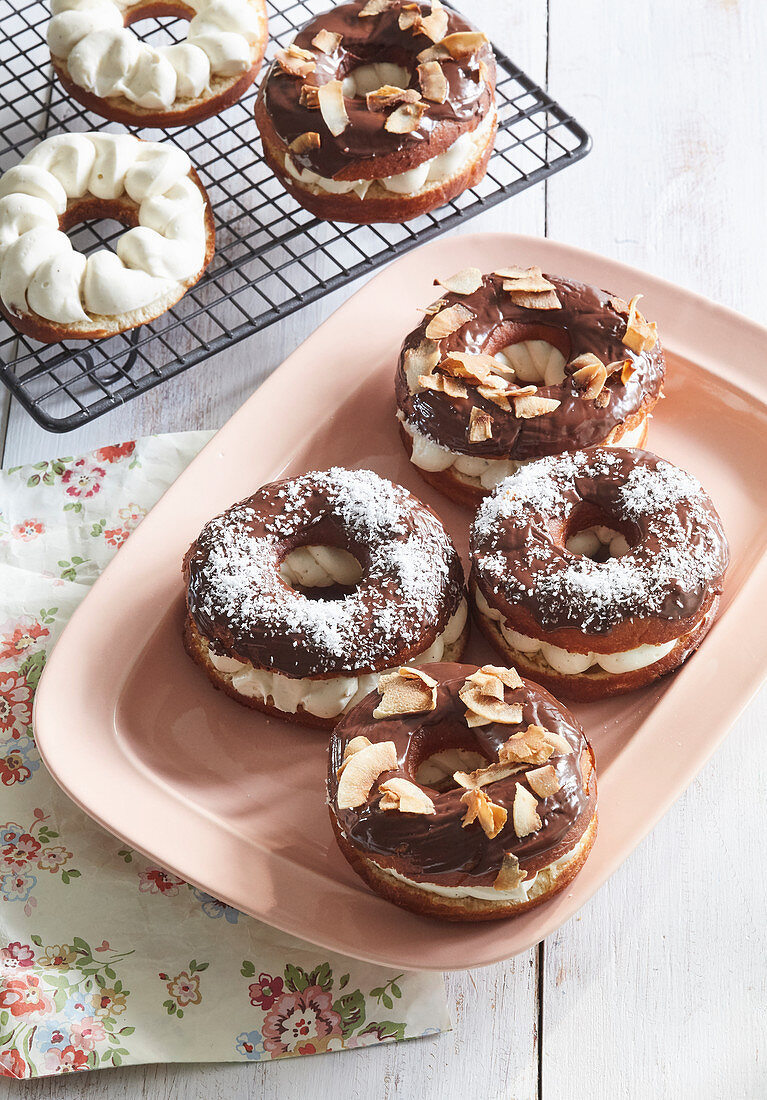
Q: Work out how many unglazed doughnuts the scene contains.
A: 2